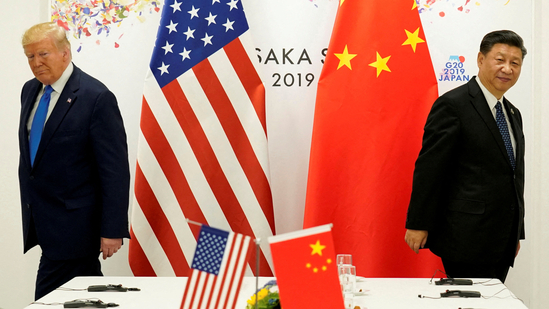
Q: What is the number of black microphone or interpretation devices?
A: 4